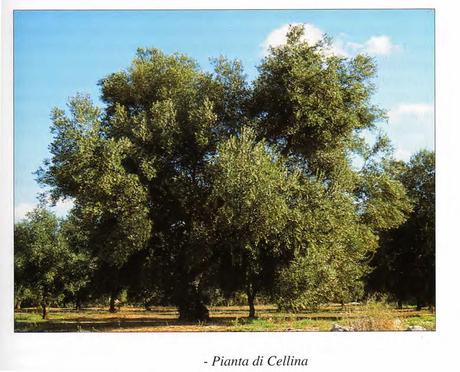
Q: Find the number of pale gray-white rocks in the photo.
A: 2